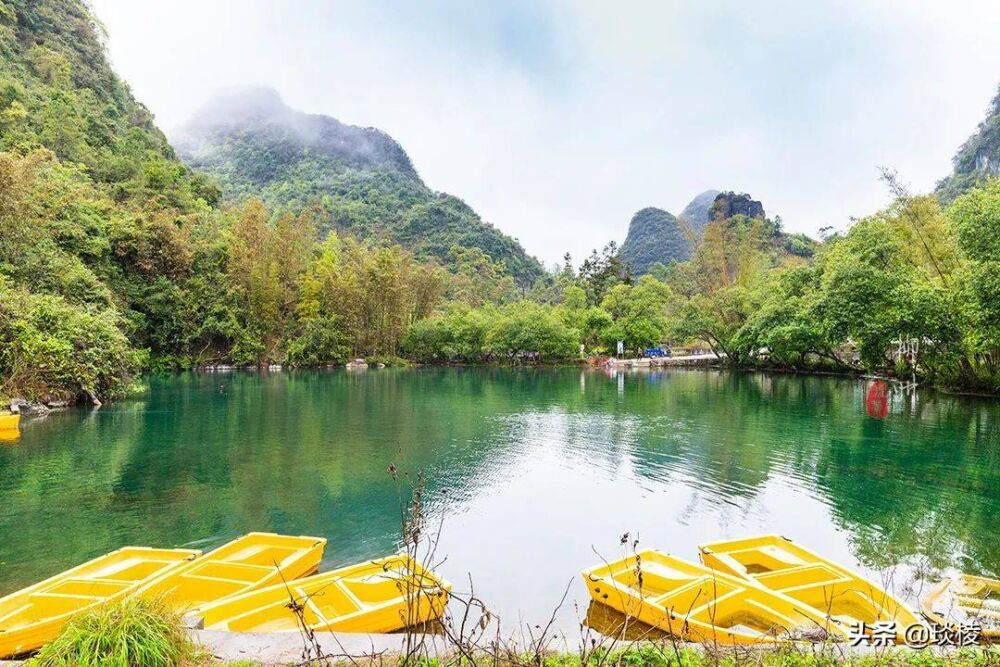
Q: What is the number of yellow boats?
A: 7